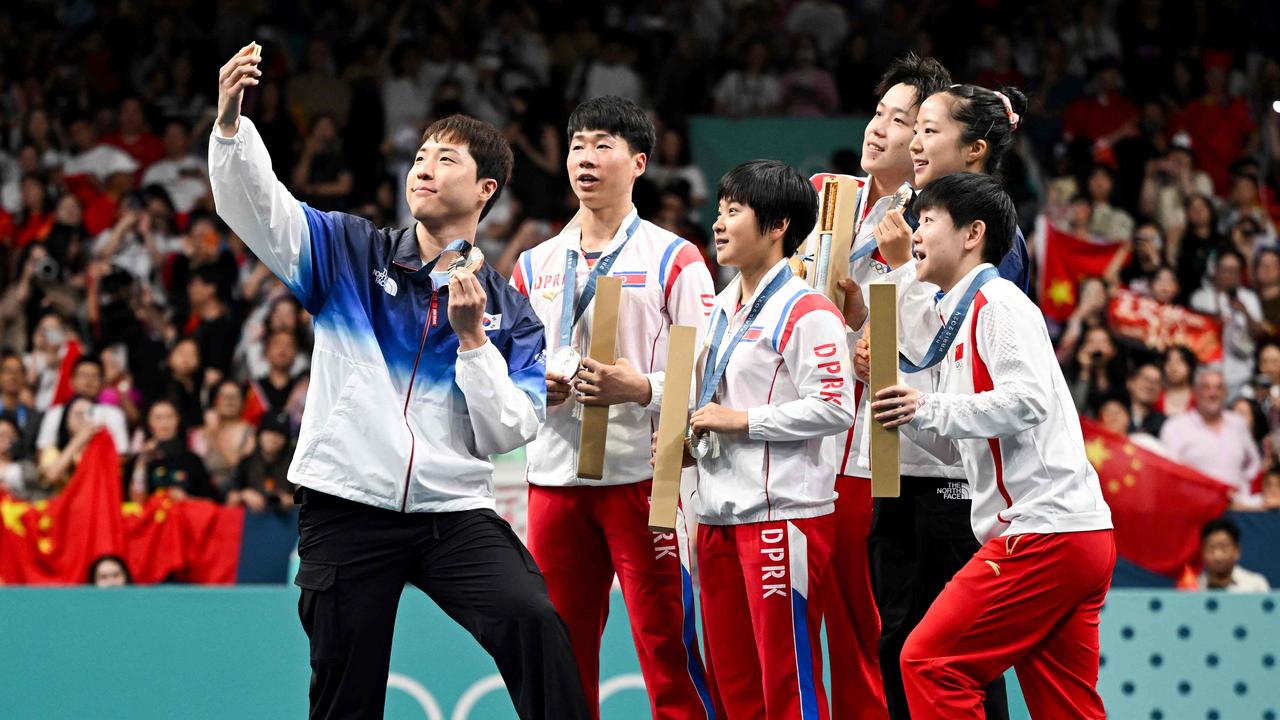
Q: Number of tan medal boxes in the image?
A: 4